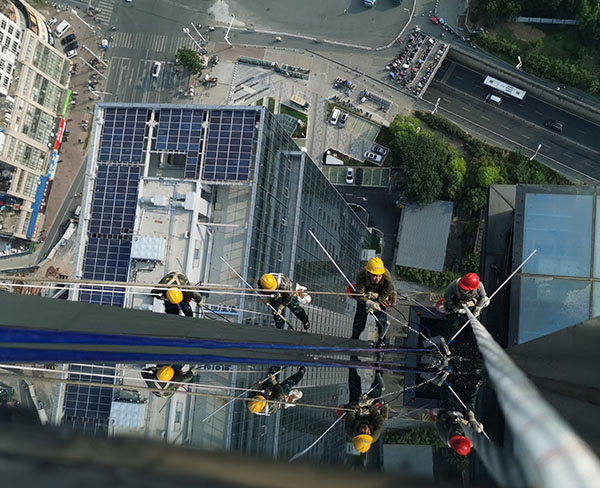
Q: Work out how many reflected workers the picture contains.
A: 4